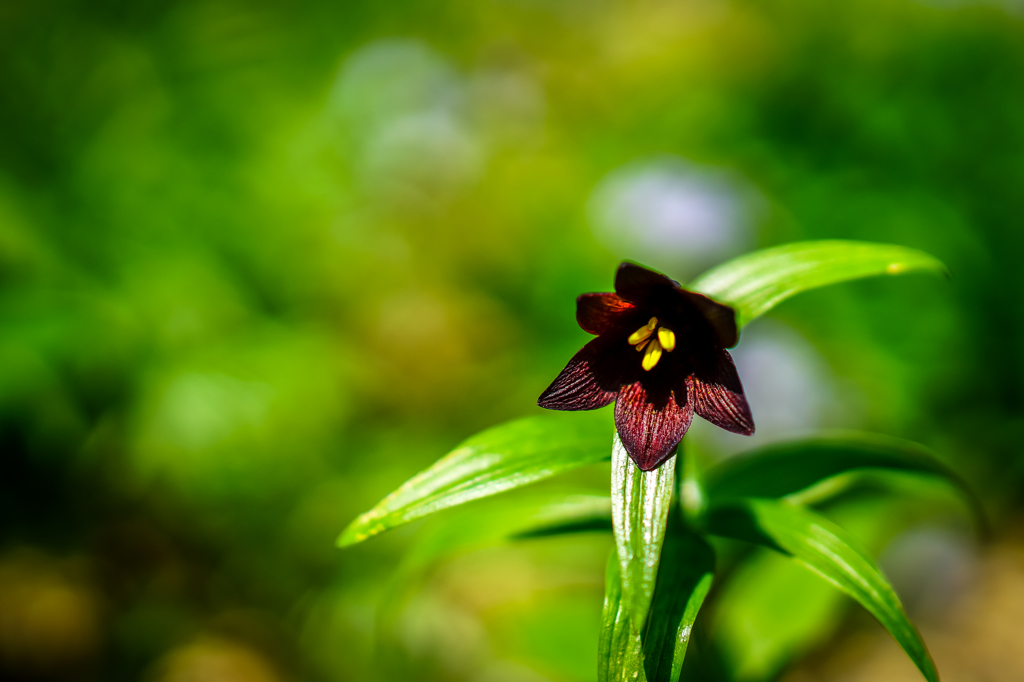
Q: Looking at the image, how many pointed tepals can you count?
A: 6